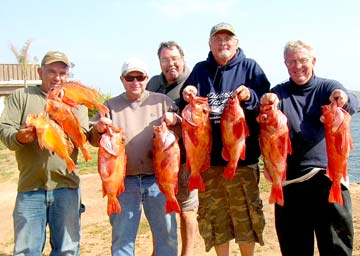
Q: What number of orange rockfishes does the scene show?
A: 9